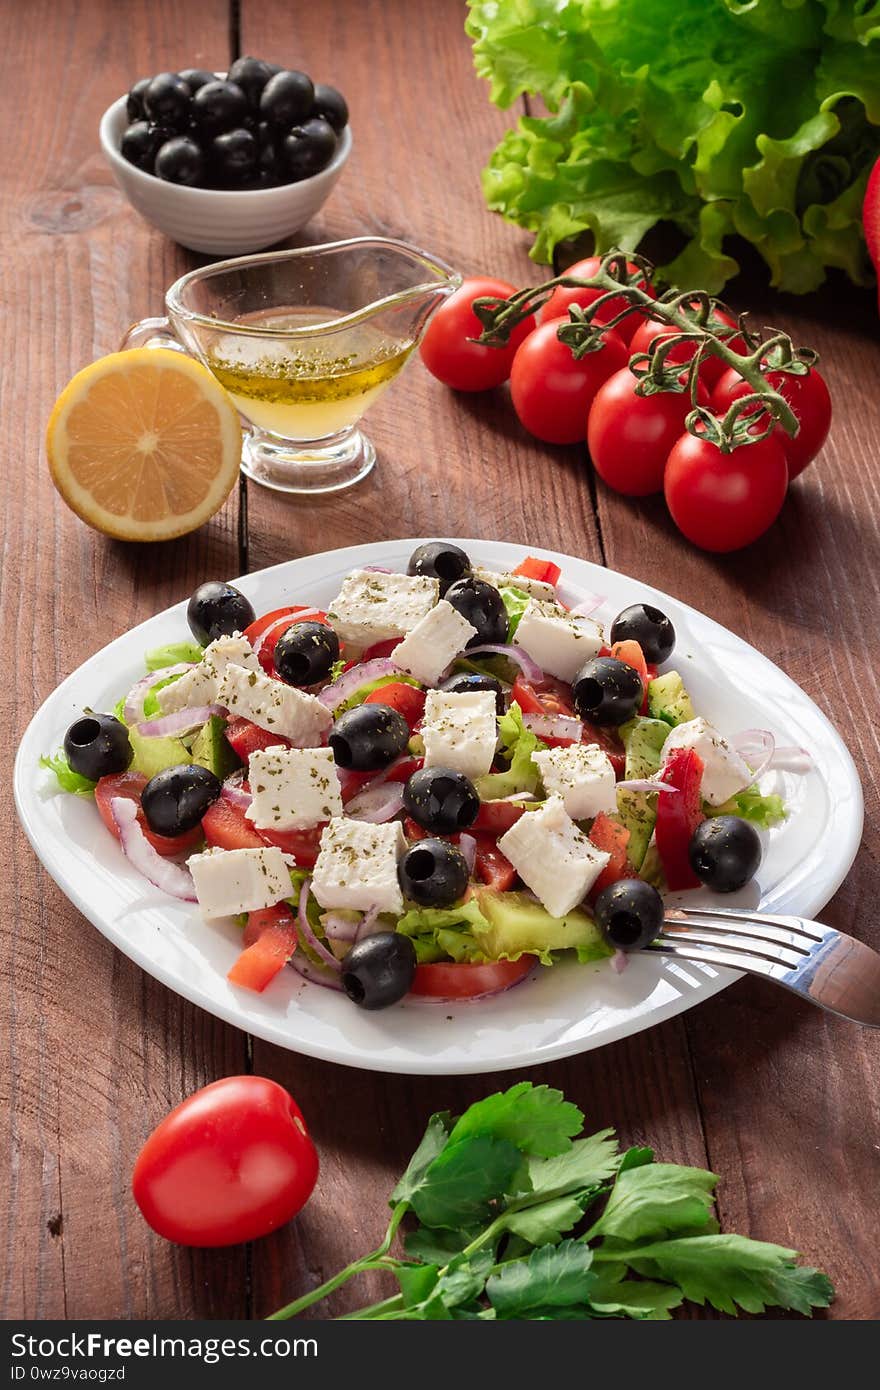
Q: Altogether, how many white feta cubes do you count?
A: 13